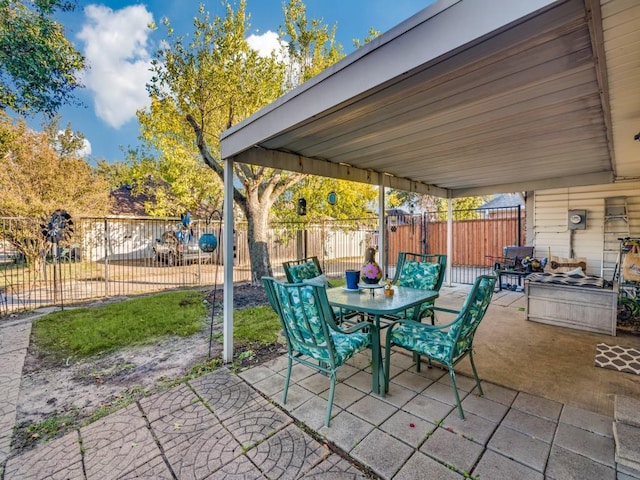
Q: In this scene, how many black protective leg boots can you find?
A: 0